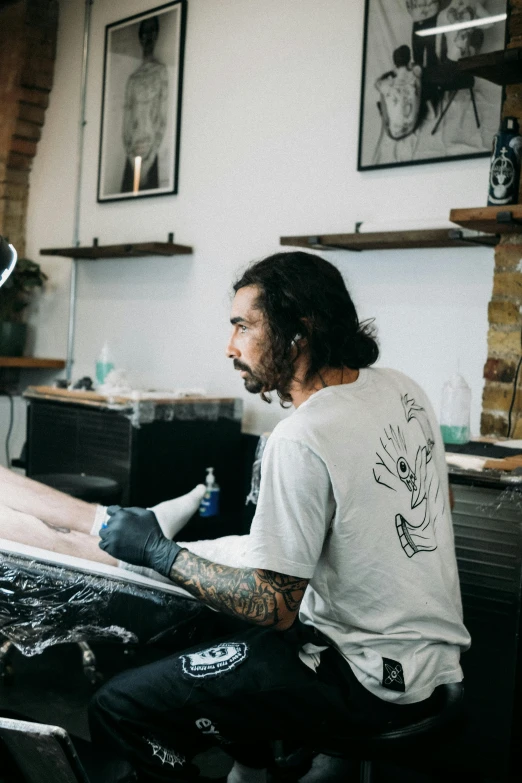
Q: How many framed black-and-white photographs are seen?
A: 2